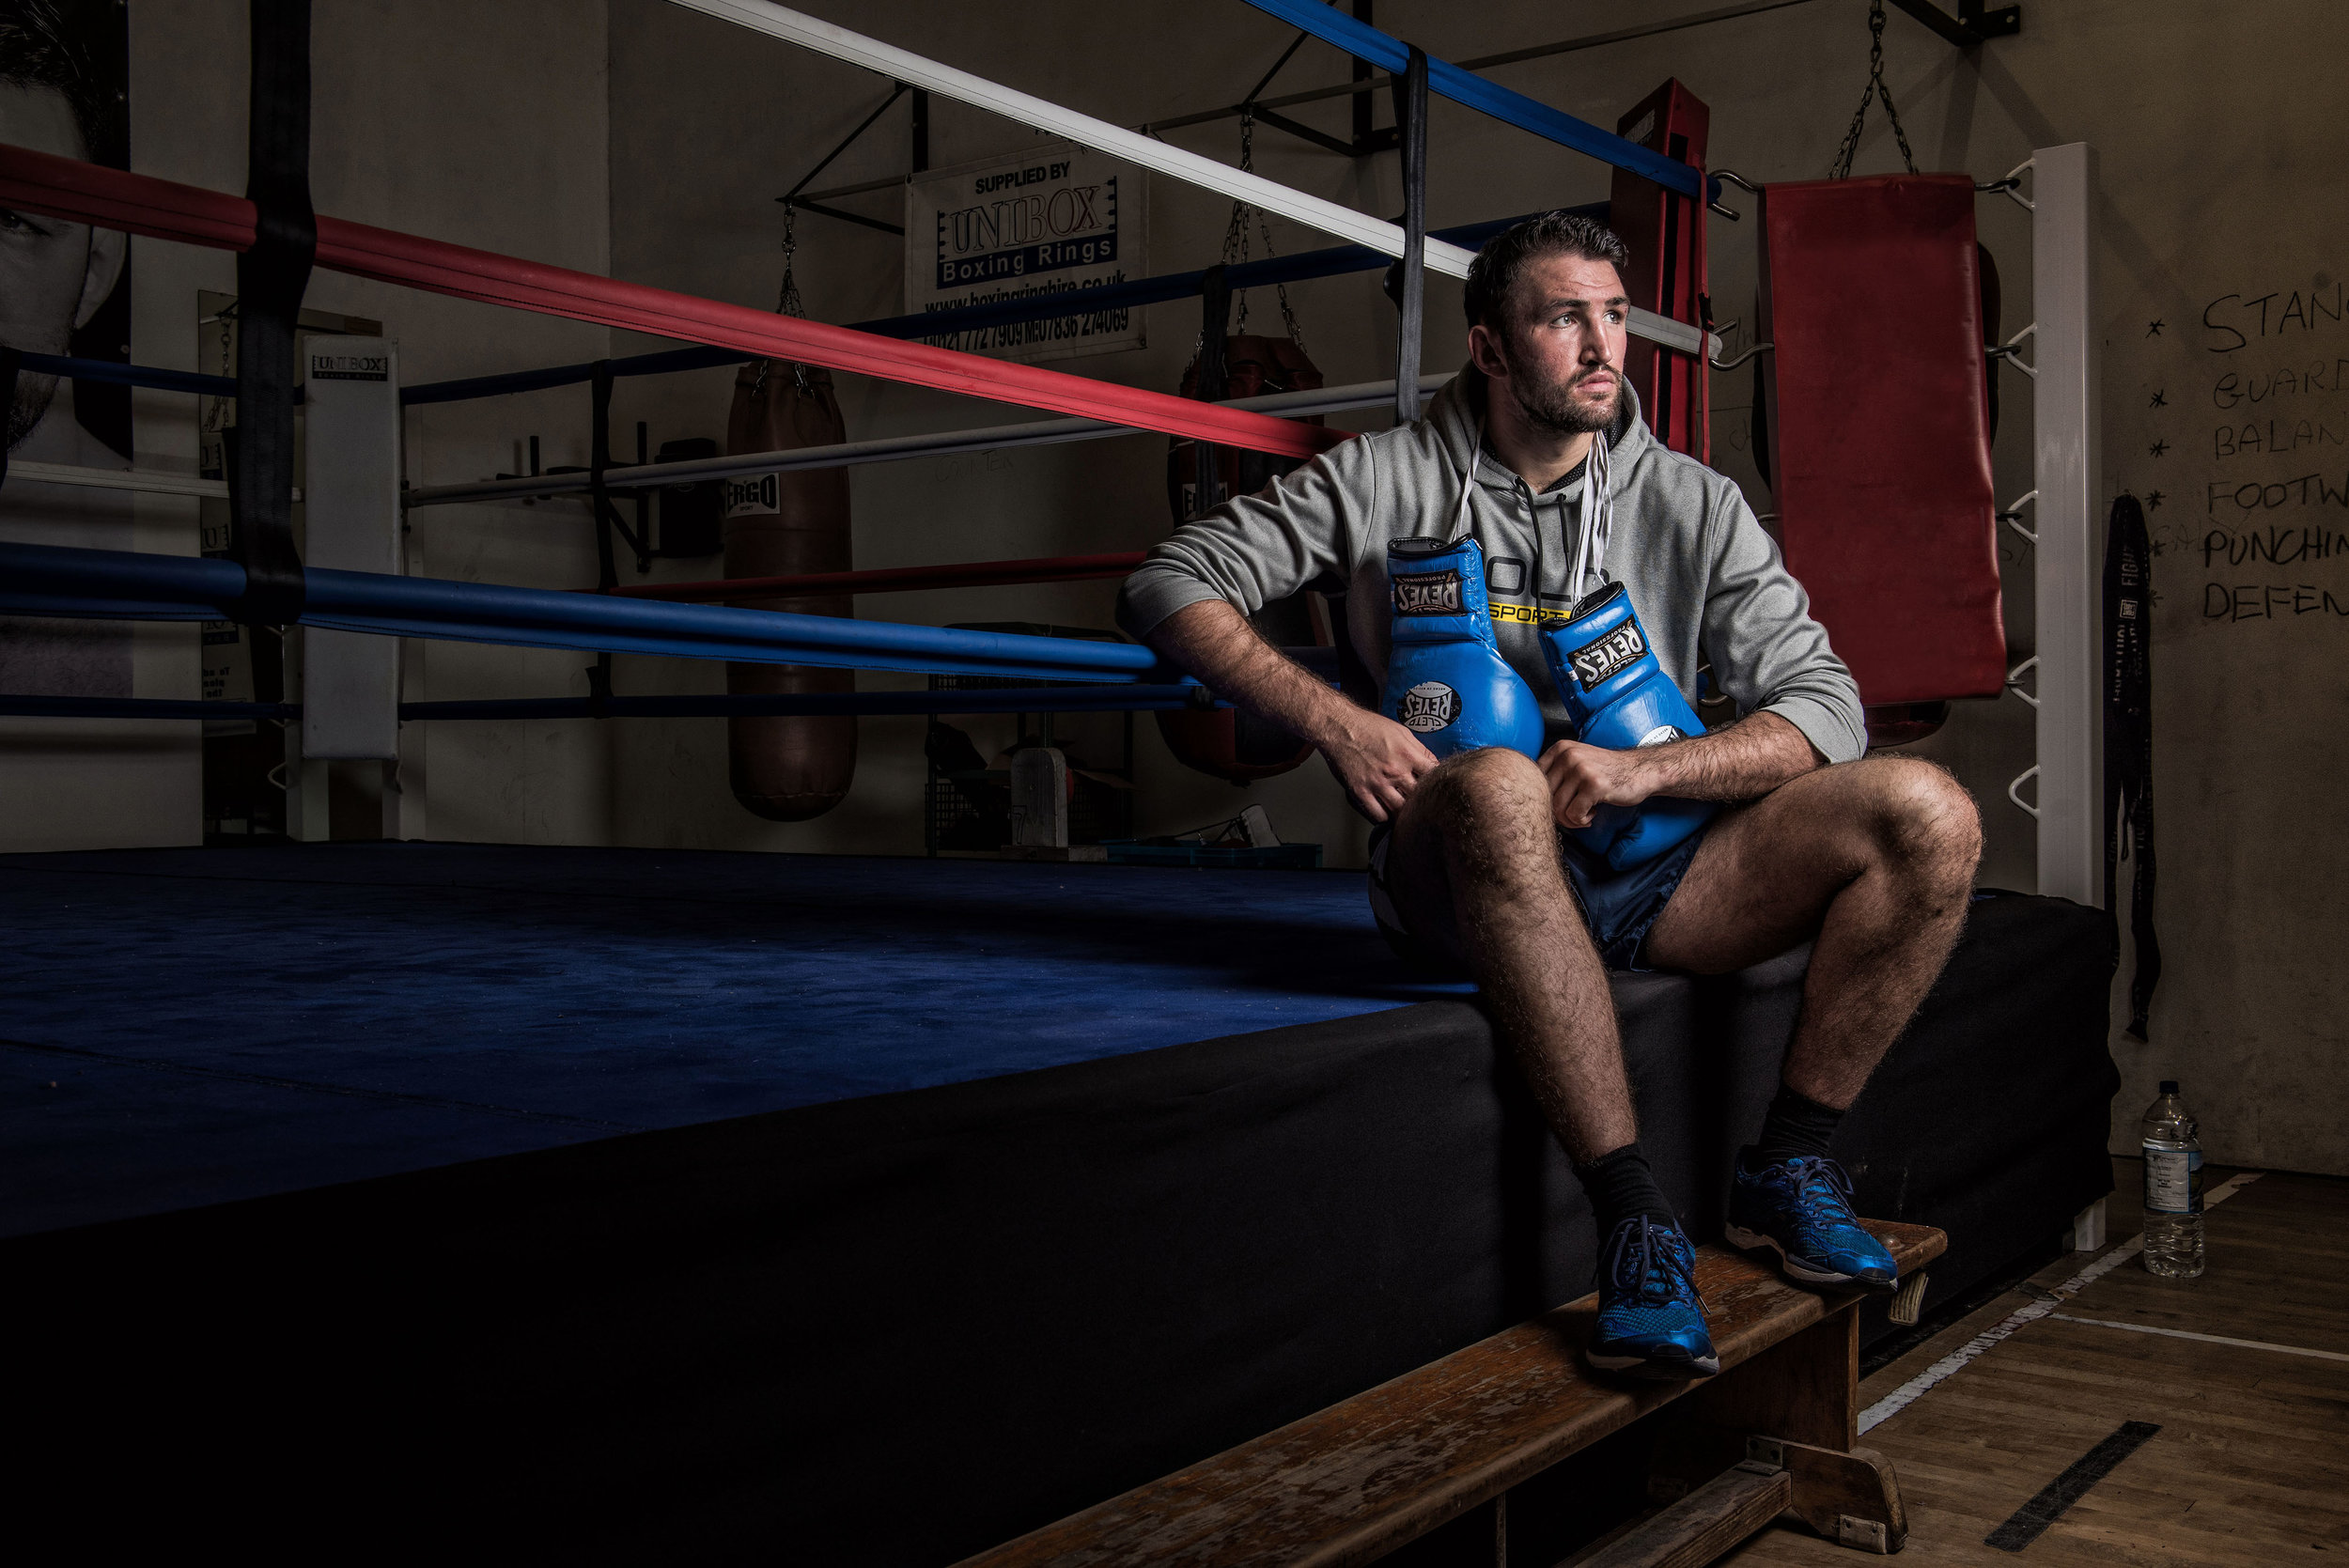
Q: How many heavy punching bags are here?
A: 3